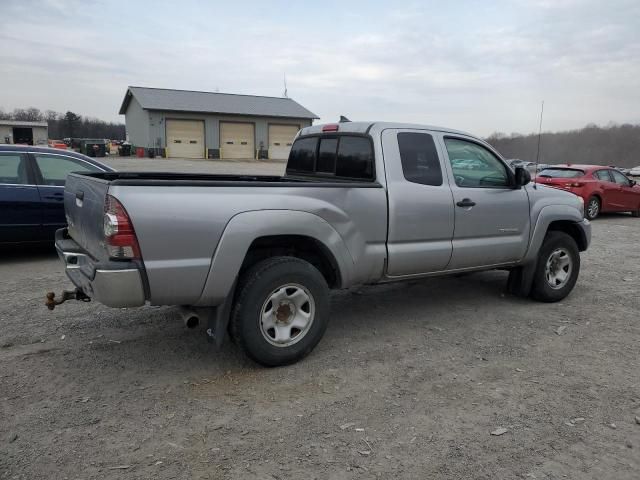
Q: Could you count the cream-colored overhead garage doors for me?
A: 3